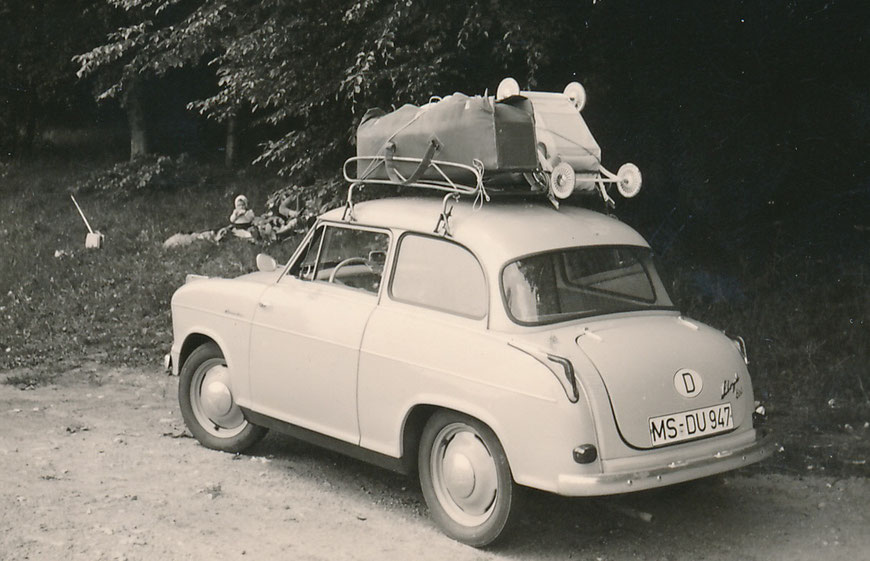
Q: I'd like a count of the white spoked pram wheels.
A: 4